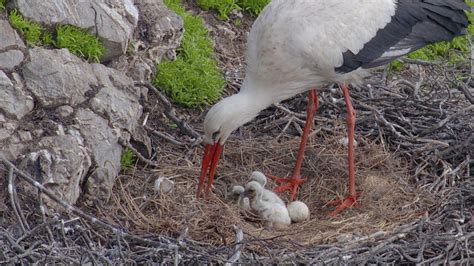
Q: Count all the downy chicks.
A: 3